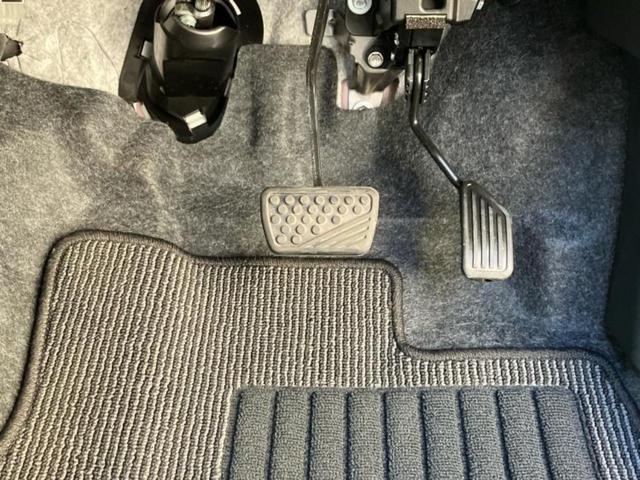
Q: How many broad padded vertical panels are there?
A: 9